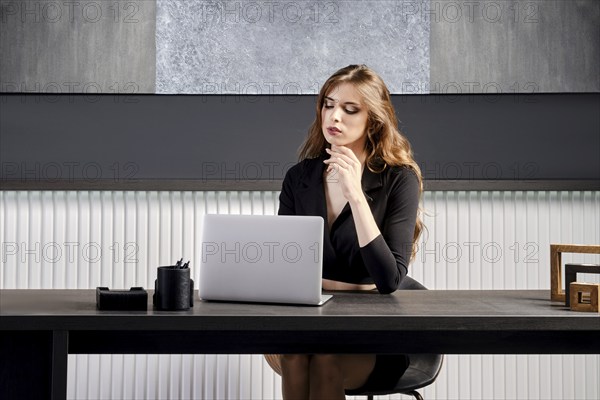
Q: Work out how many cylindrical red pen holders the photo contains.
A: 0